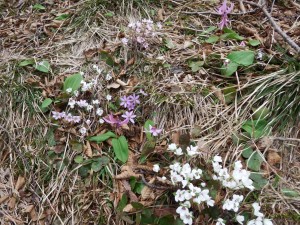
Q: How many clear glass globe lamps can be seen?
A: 0